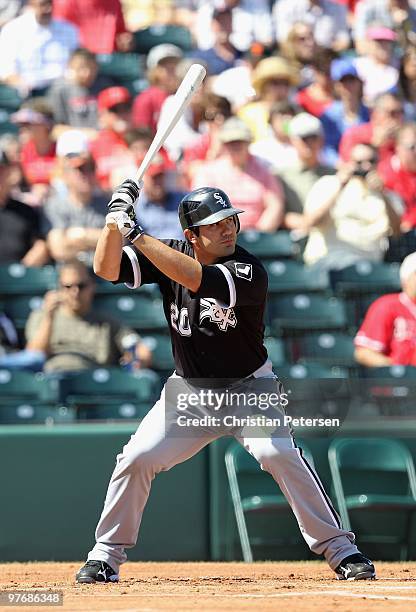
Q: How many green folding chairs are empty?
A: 2